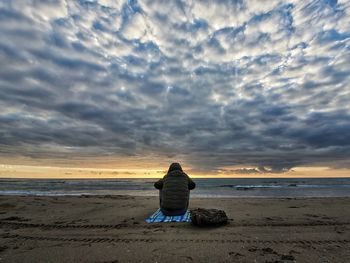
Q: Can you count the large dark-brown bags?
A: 1